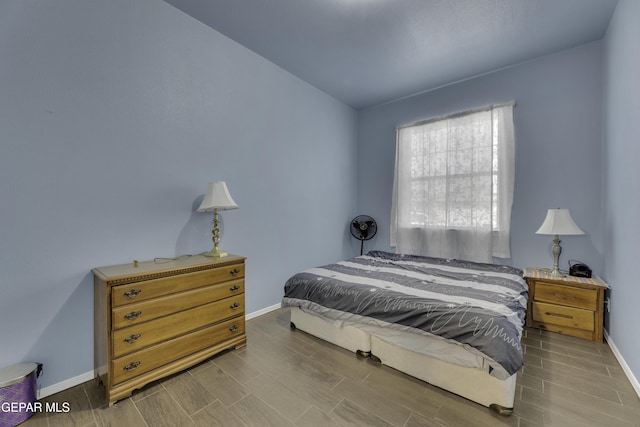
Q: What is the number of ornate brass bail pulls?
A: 8